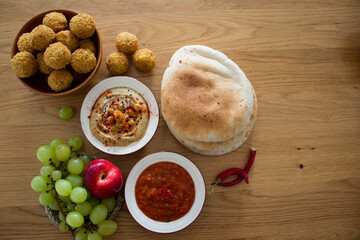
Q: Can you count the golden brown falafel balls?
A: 14